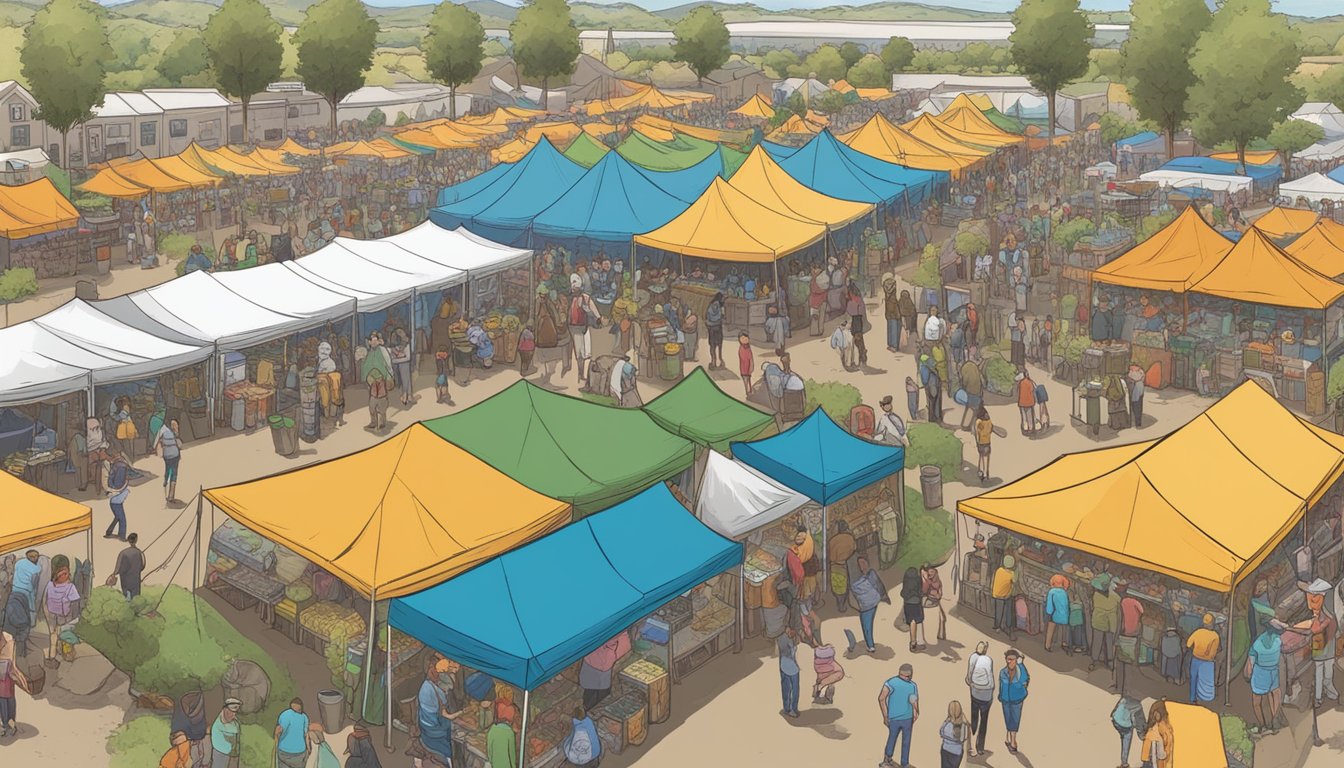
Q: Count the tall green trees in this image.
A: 9